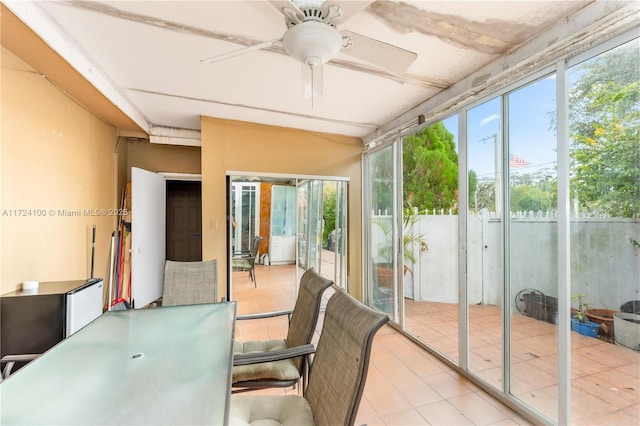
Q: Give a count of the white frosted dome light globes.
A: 1